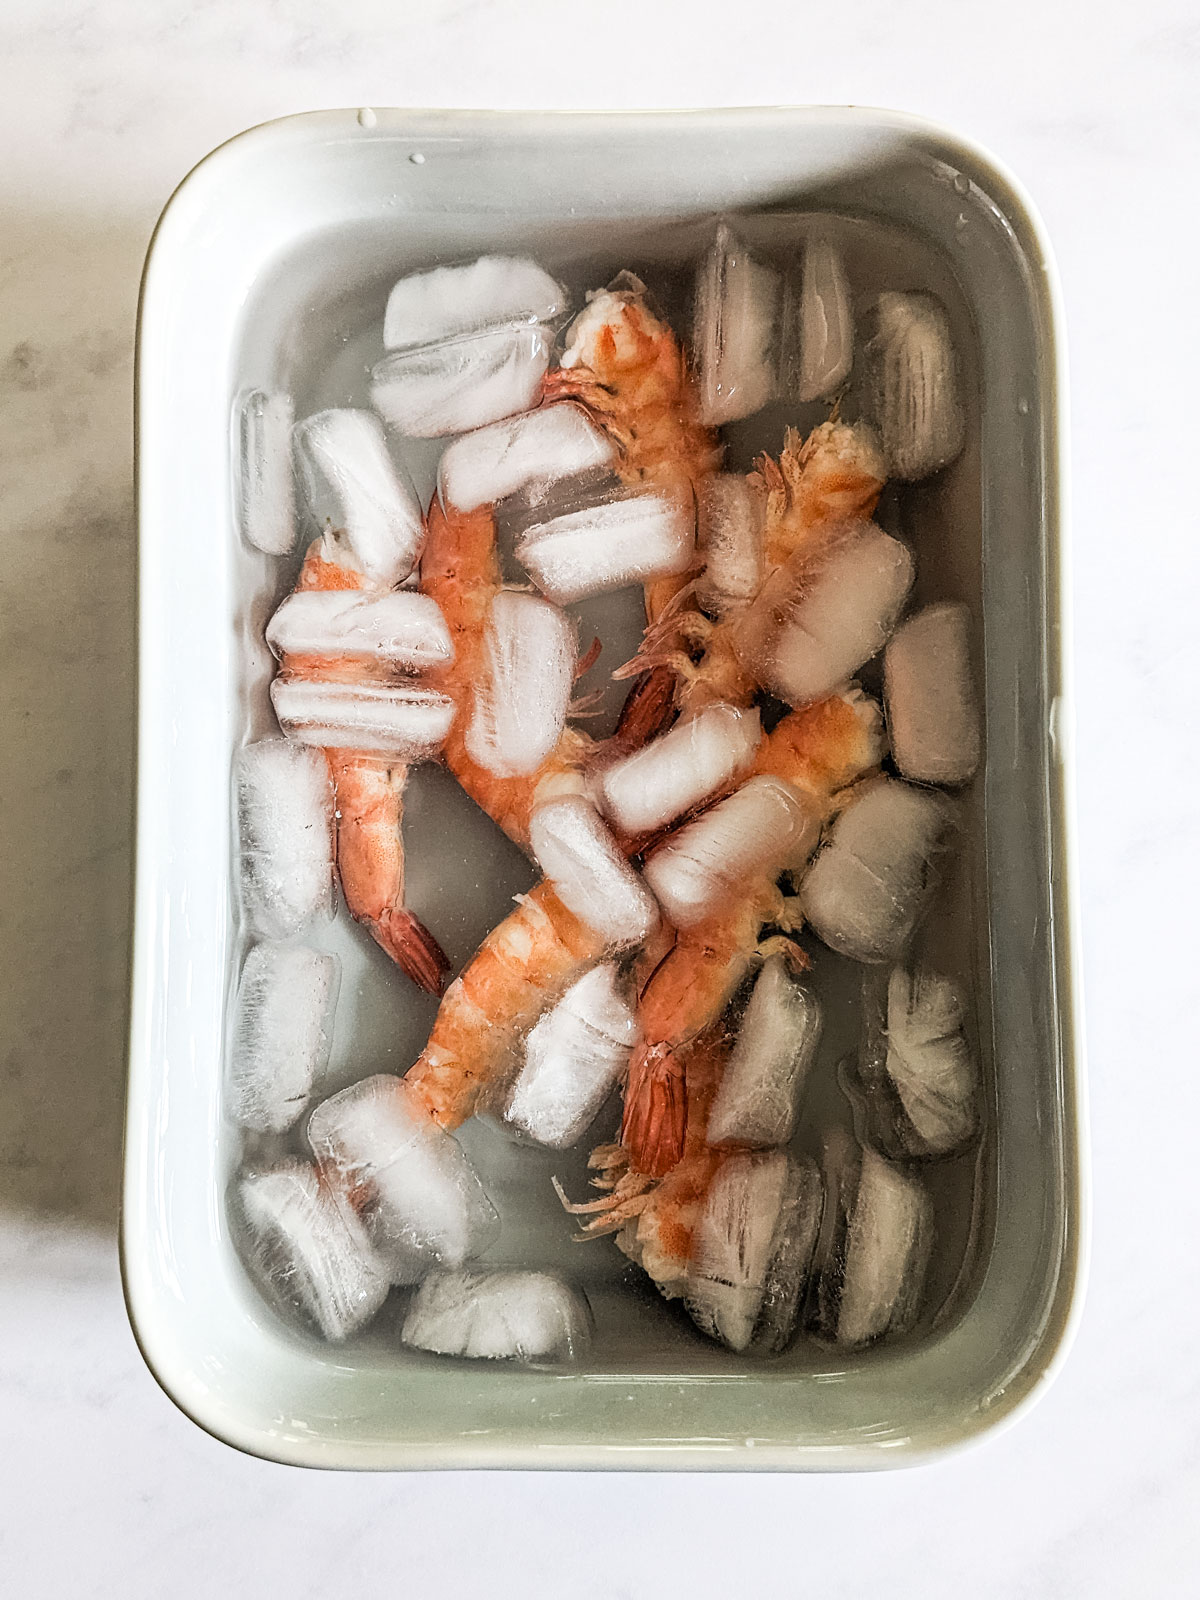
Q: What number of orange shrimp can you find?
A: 7